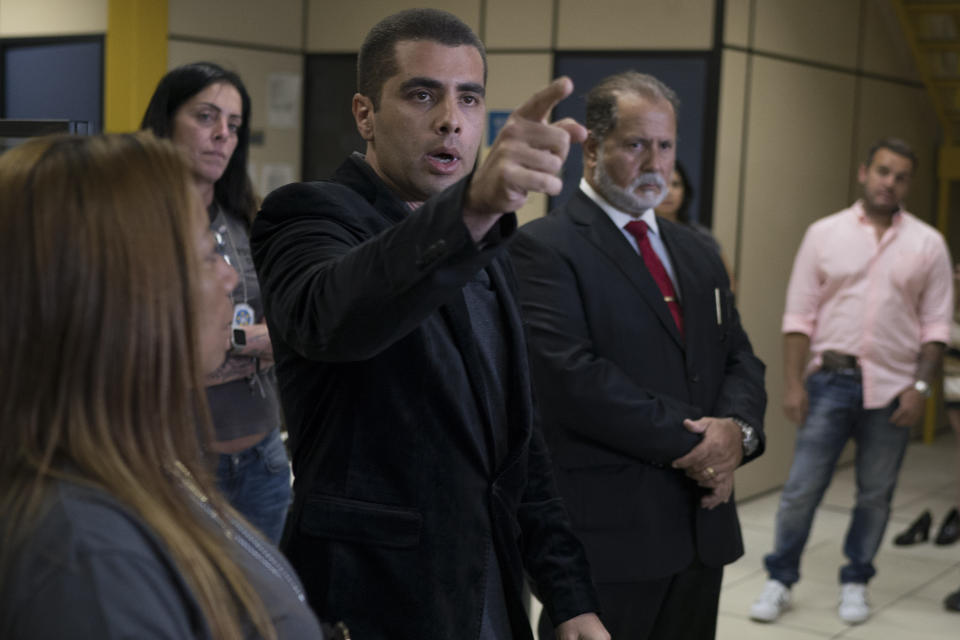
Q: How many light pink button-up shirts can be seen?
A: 1